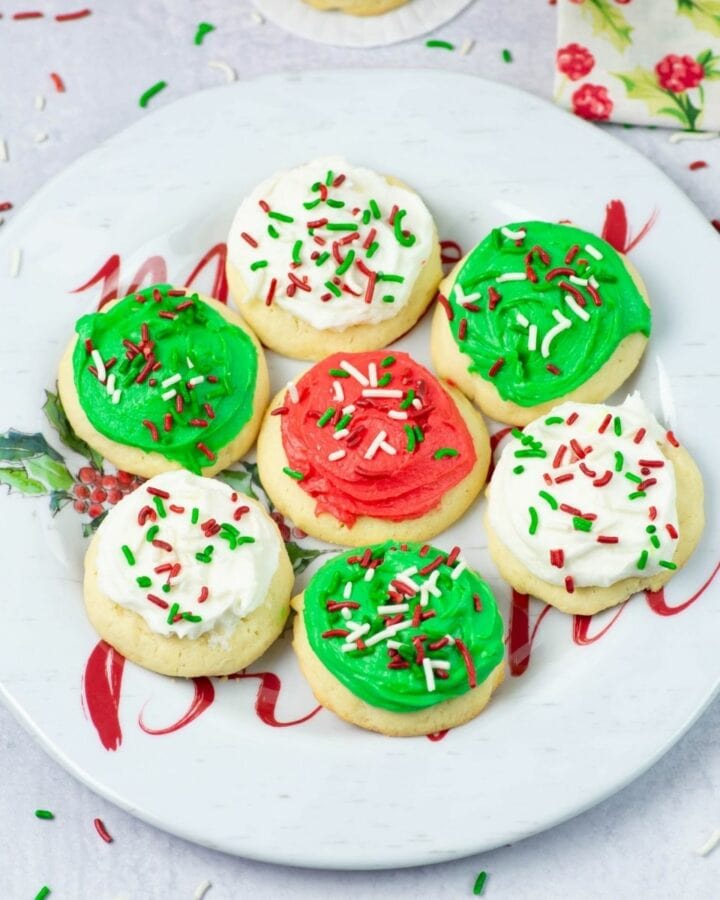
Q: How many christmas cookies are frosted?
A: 7